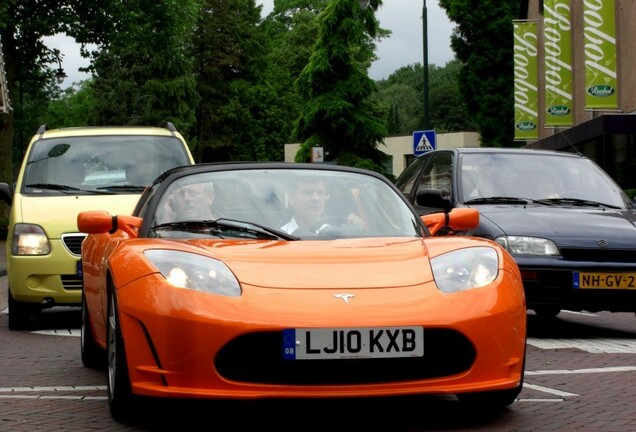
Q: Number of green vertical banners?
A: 3